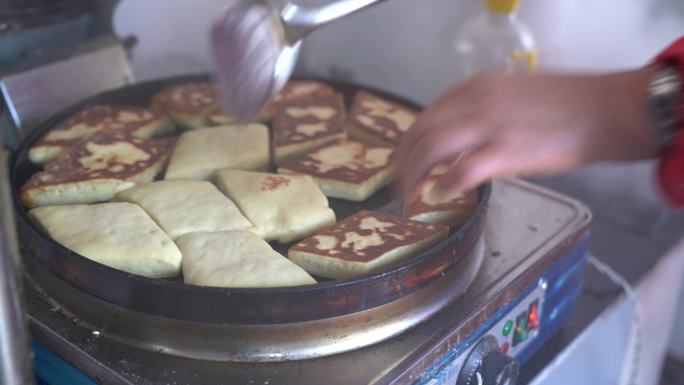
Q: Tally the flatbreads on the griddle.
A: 14